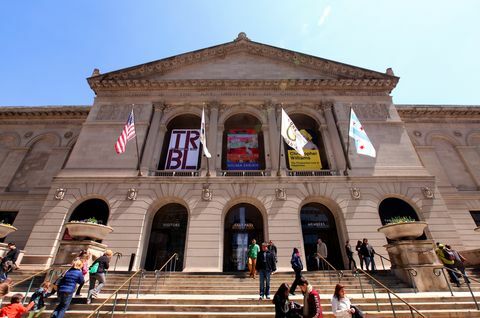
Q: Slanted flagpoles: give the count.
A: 4